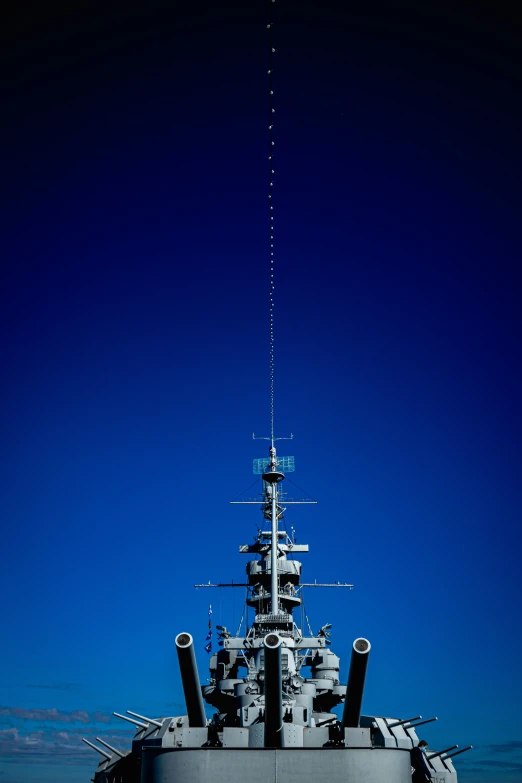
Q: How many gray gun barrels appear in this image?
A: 11